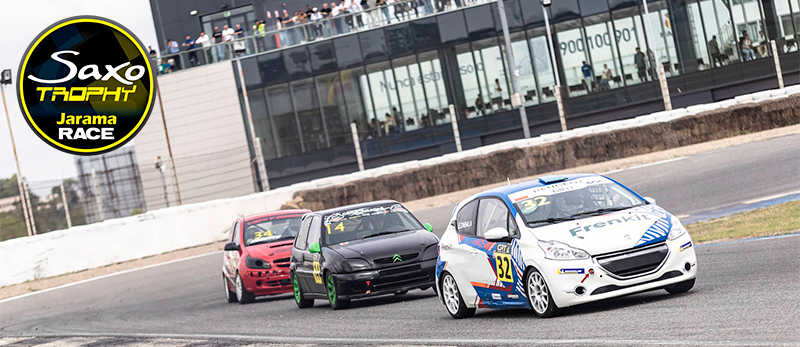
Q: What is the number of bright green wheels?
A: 2